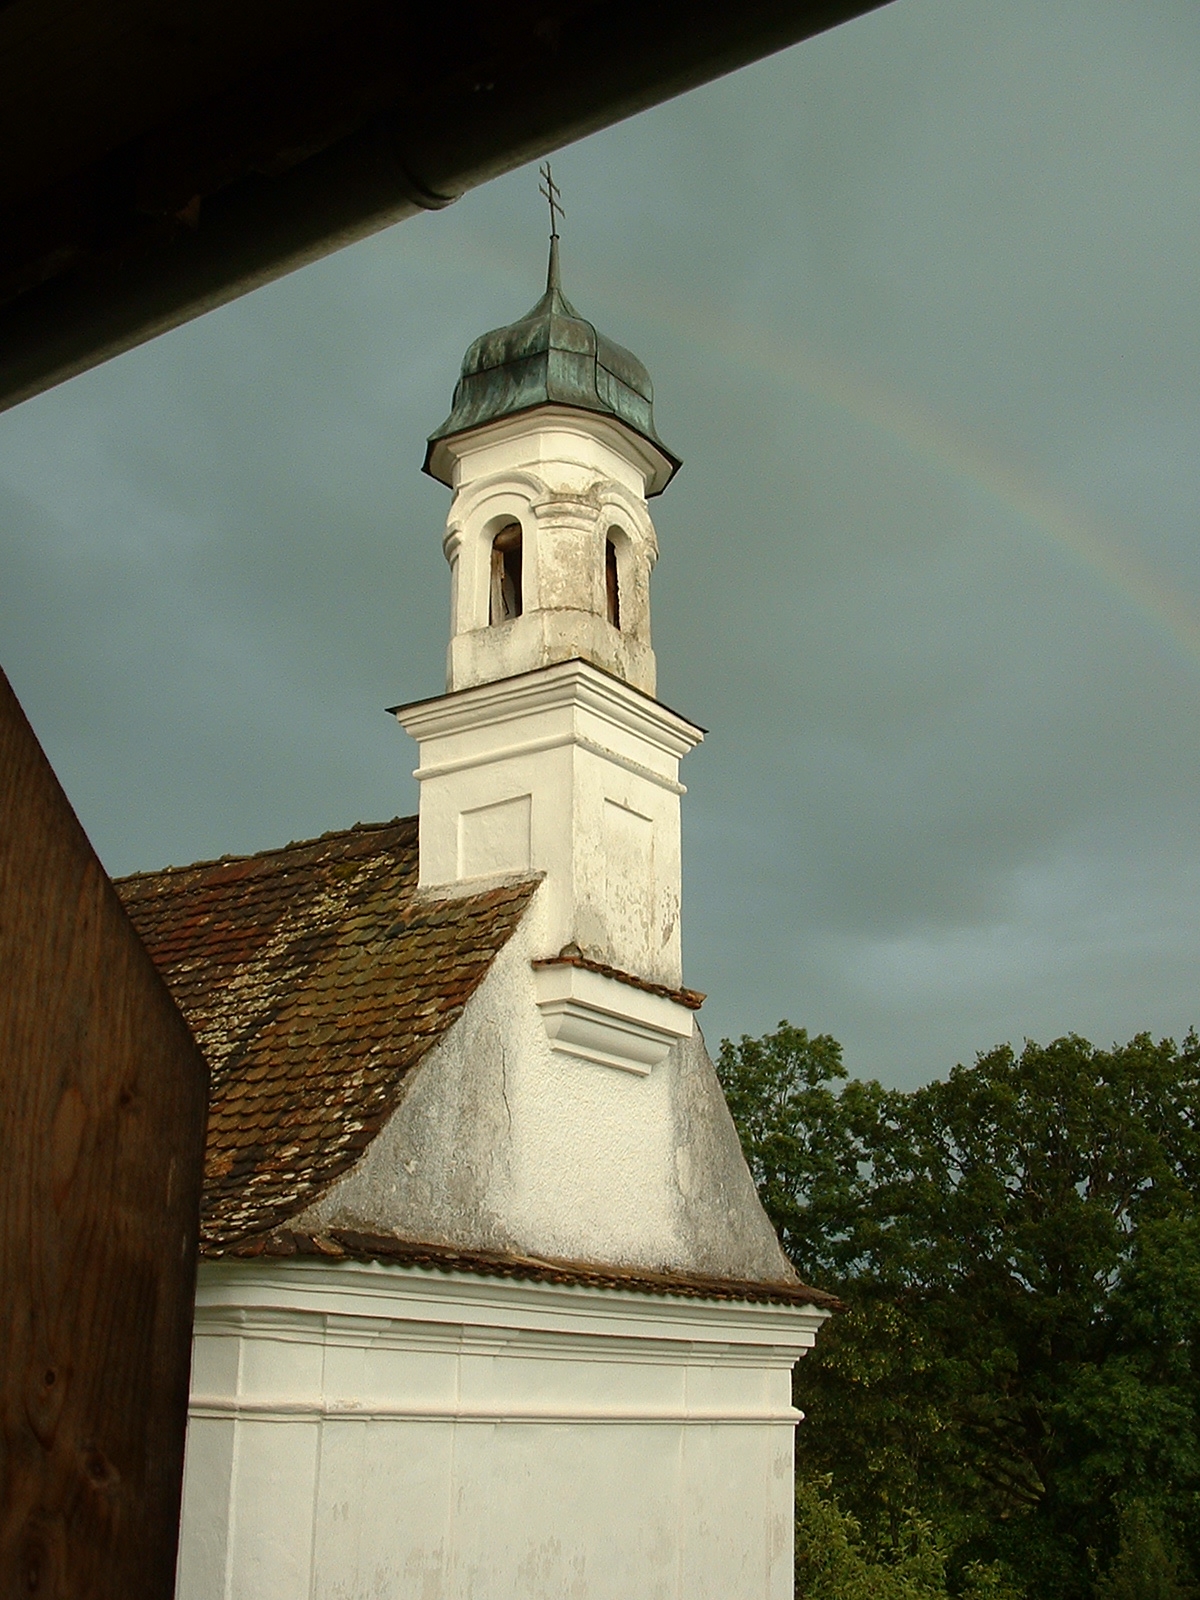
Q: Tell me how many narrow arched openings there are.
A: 2